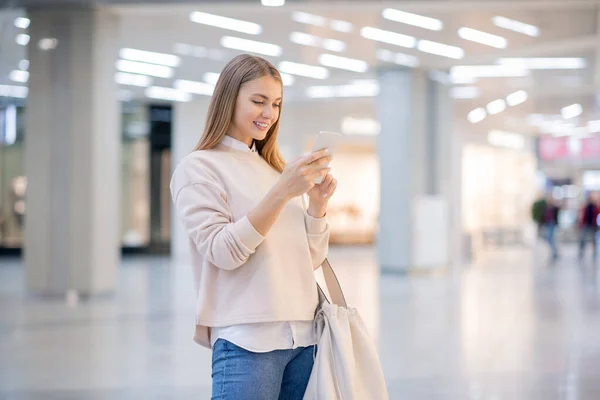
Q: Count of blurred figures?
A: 2